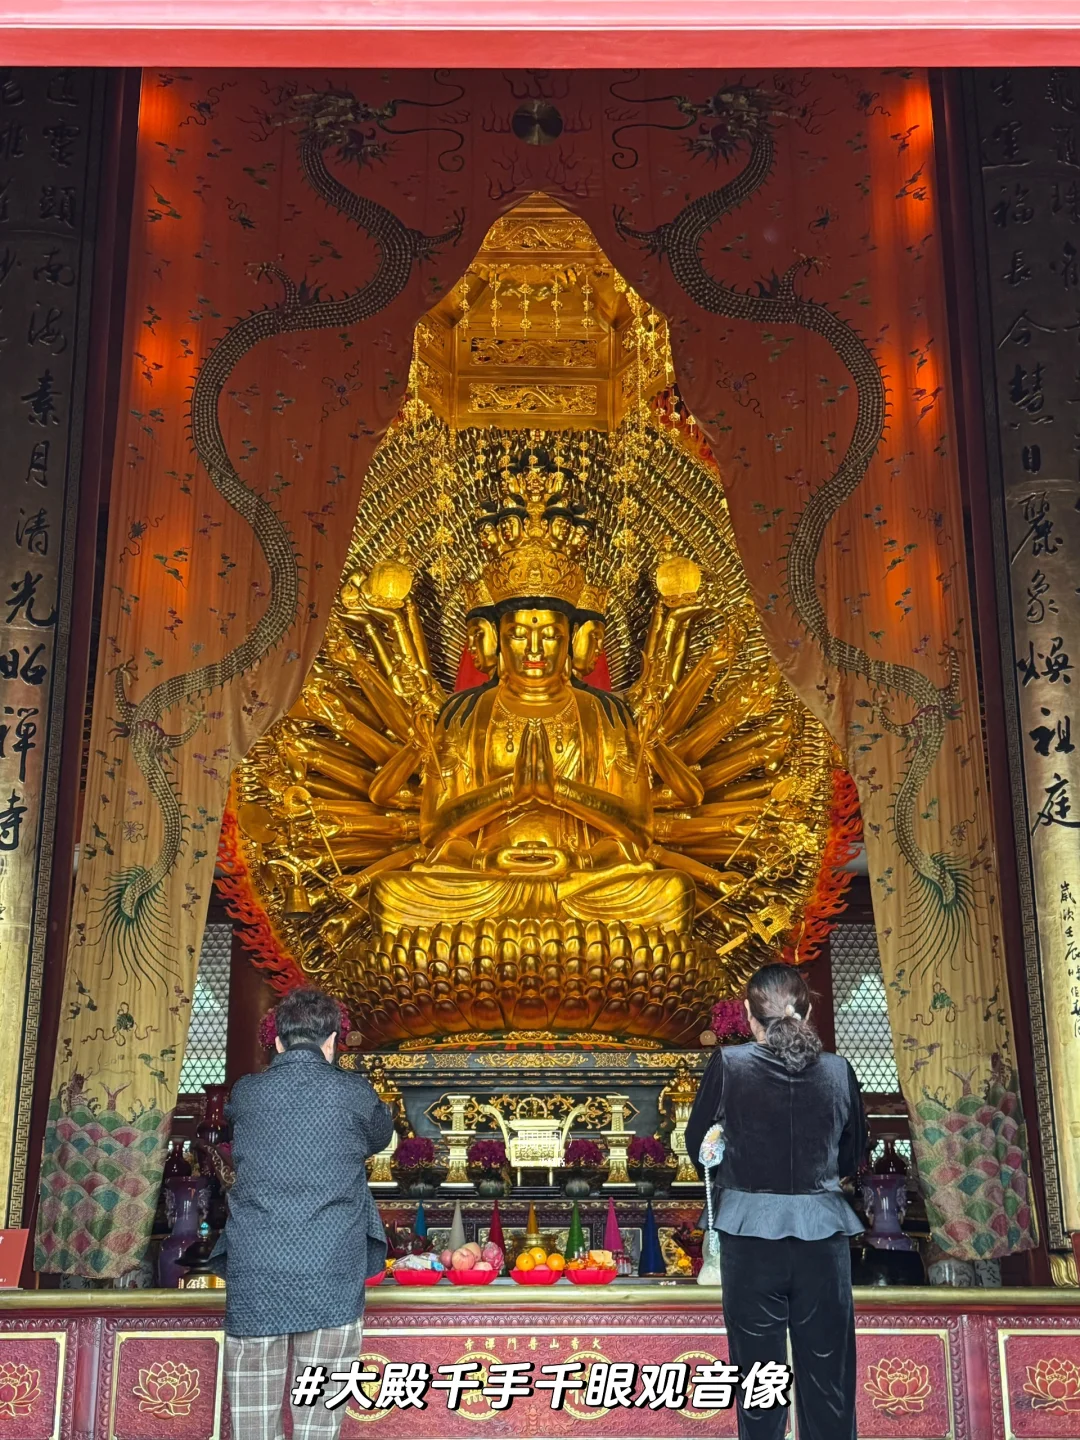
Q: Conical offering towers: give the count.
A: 7